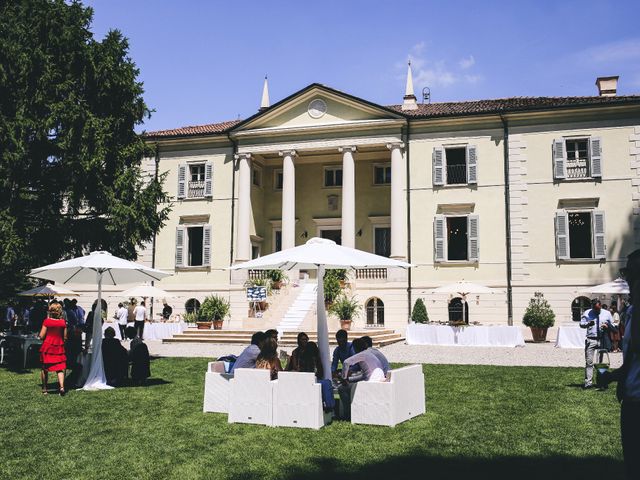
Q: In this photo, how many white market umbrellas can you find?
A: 6